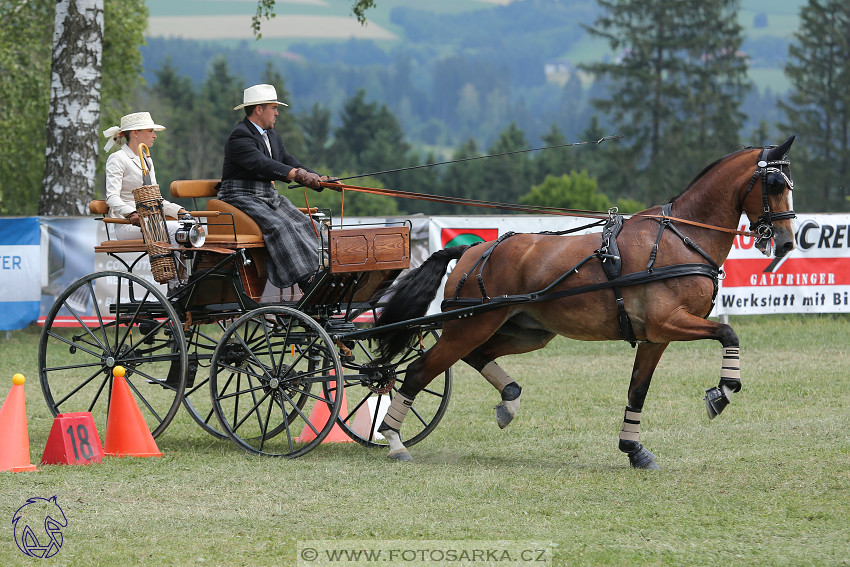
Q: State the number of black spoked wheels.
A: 4